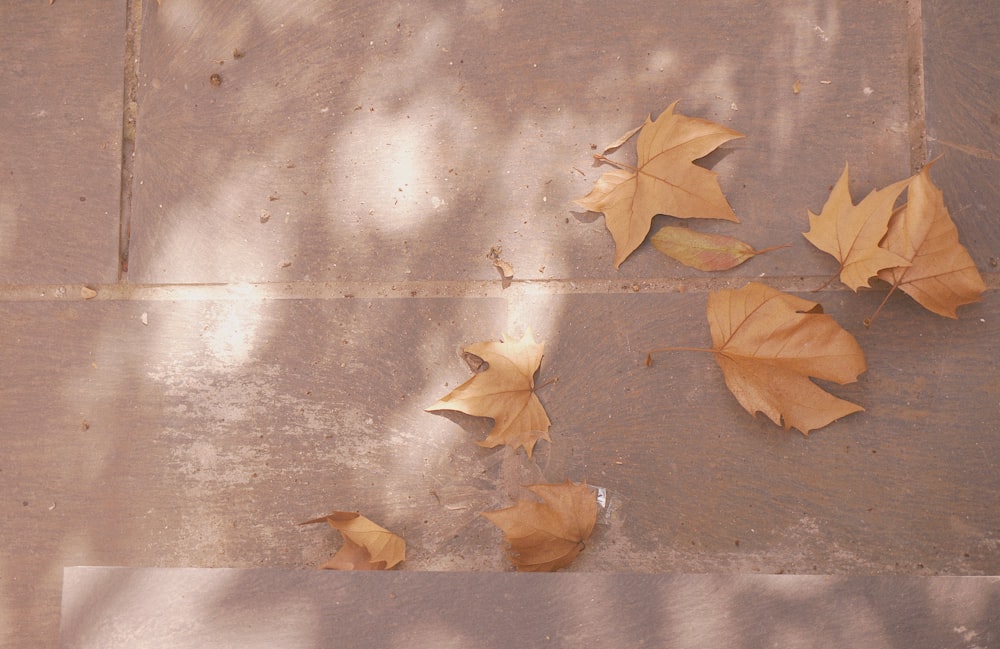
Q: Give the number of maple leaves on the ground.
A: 7